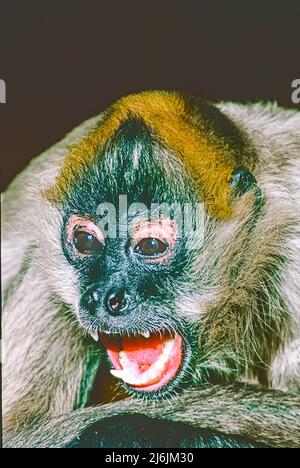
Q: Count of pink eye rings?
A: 2